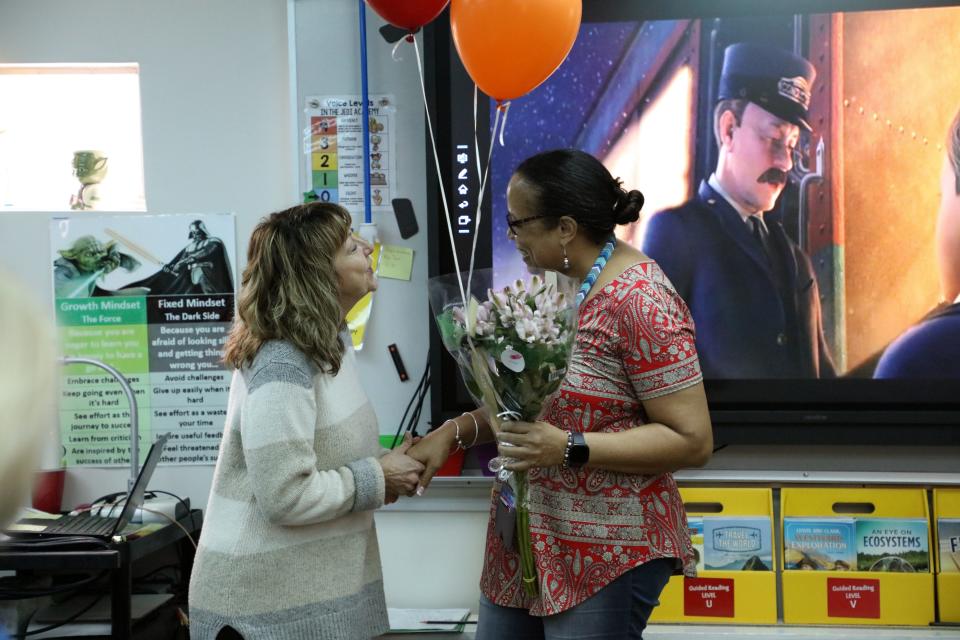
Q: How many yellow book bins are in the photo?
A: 3